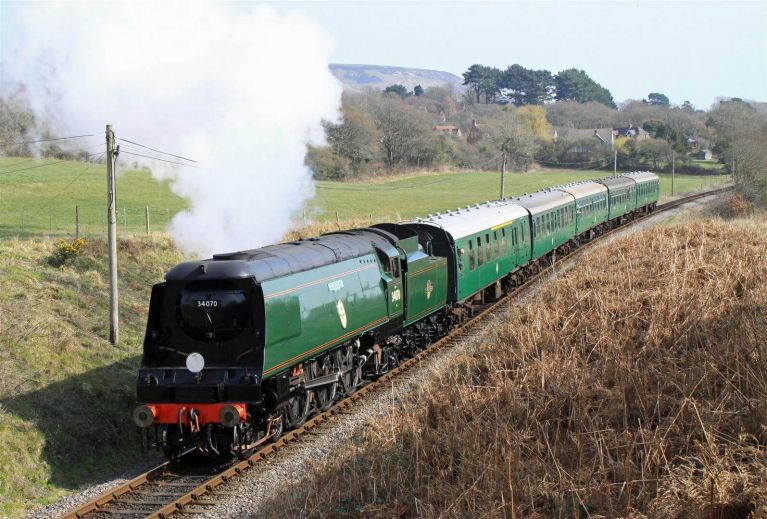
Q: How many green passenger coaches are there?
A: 5